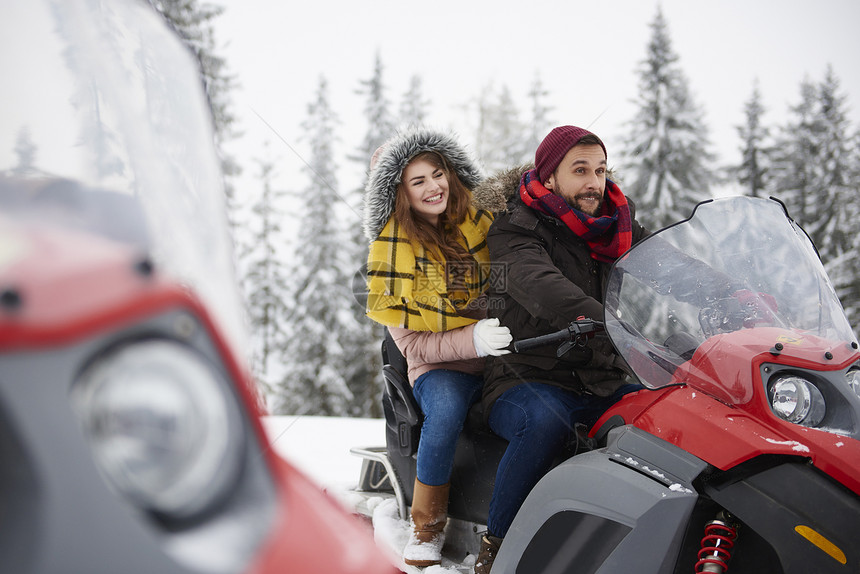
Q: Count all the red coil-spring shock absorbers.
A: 1